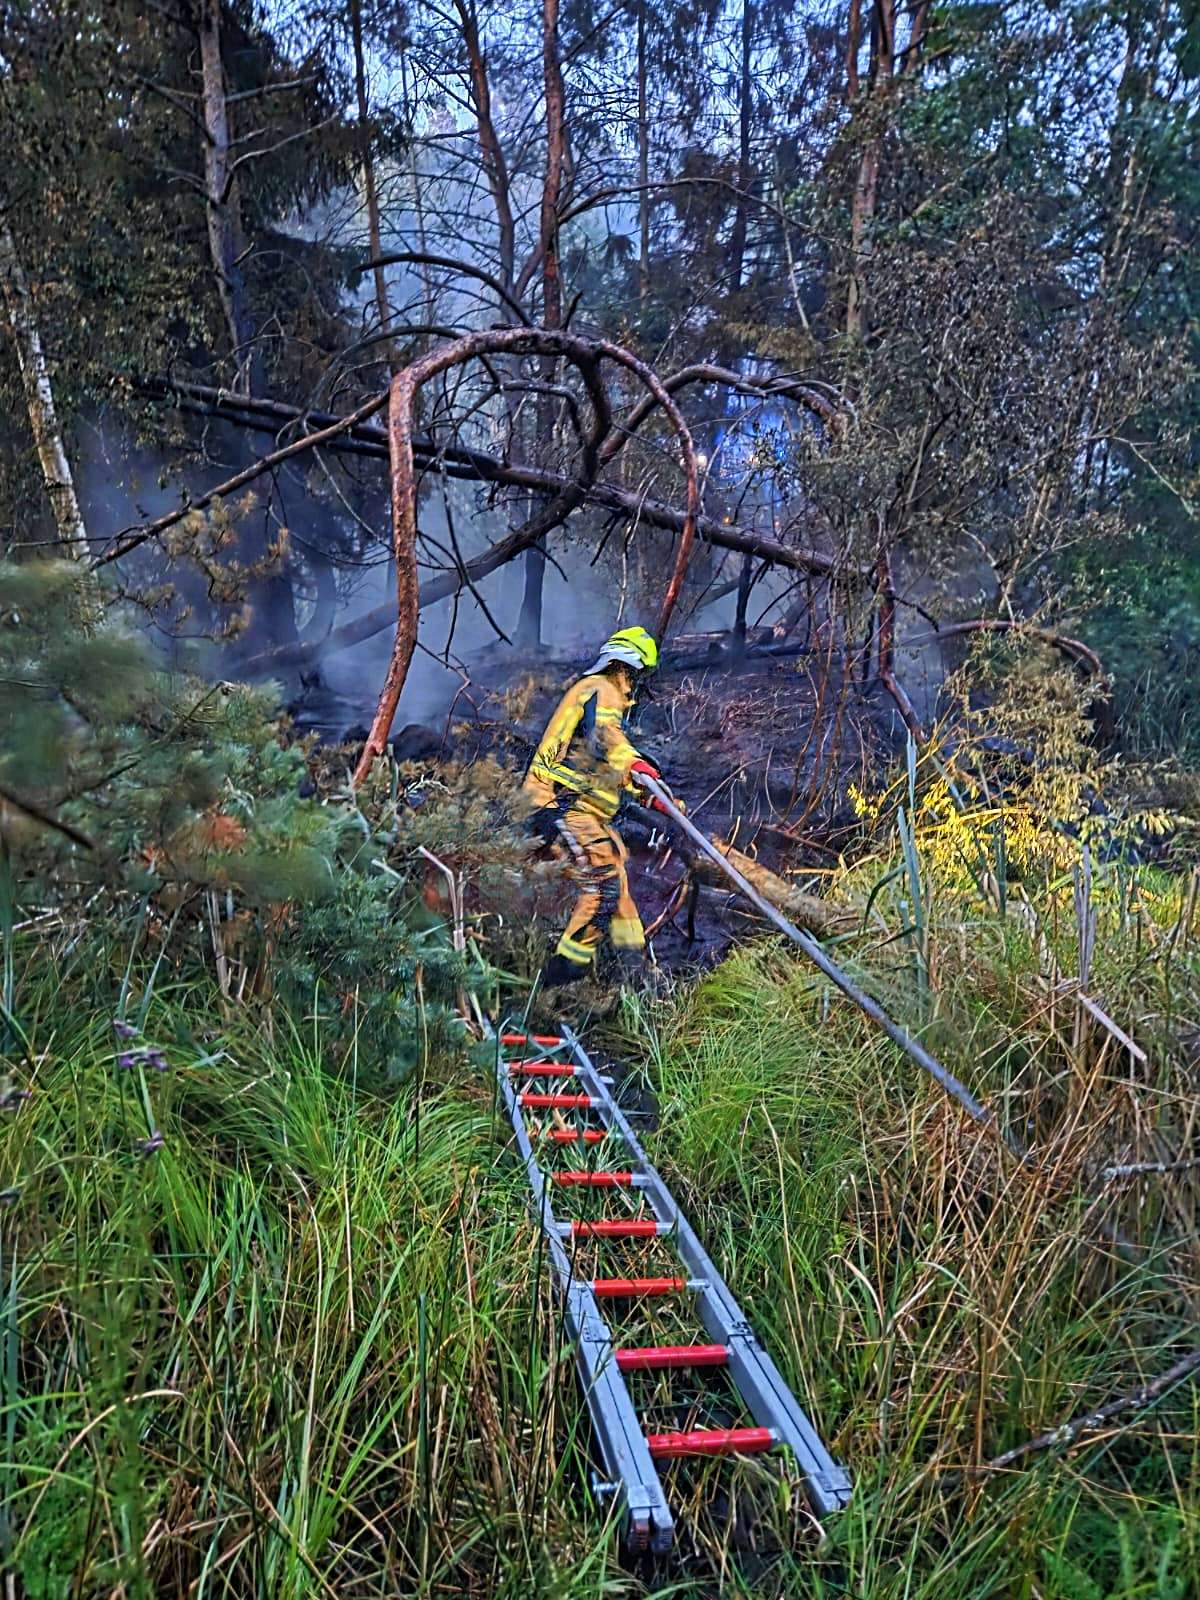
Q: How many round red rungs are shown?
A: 9